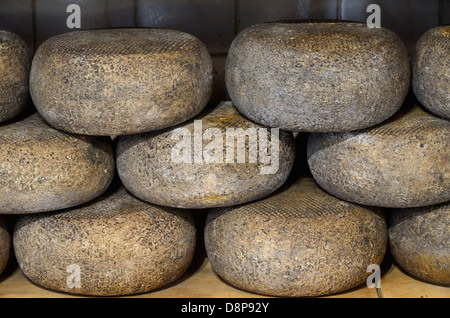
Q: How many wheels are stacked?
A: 11